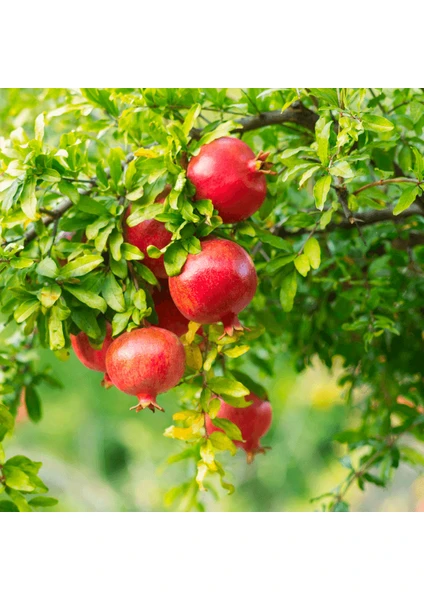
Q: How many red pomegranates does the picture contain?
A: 7